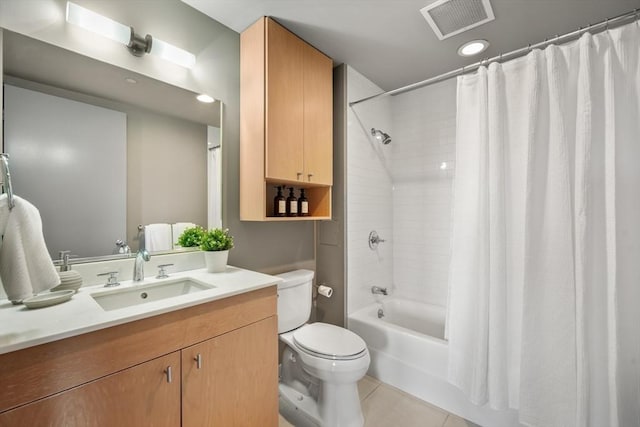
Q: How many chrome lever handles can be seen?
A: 3